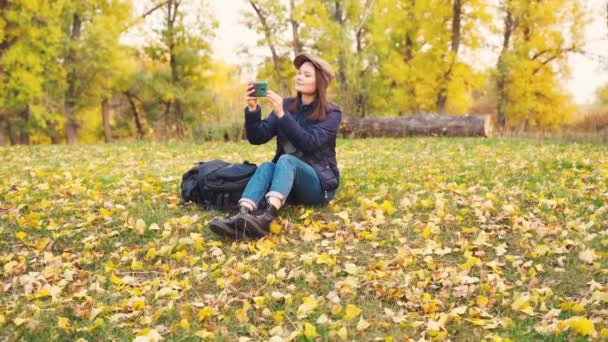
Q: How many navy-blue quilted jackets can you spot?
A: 1